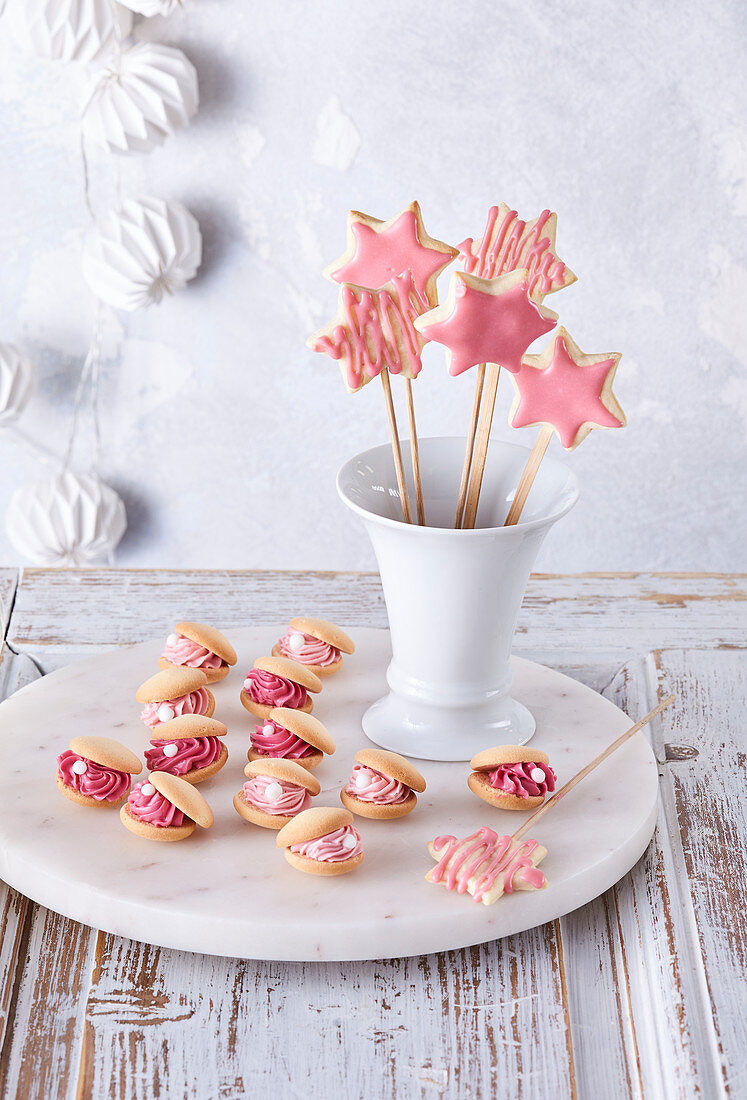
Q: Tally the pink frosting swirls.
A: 12